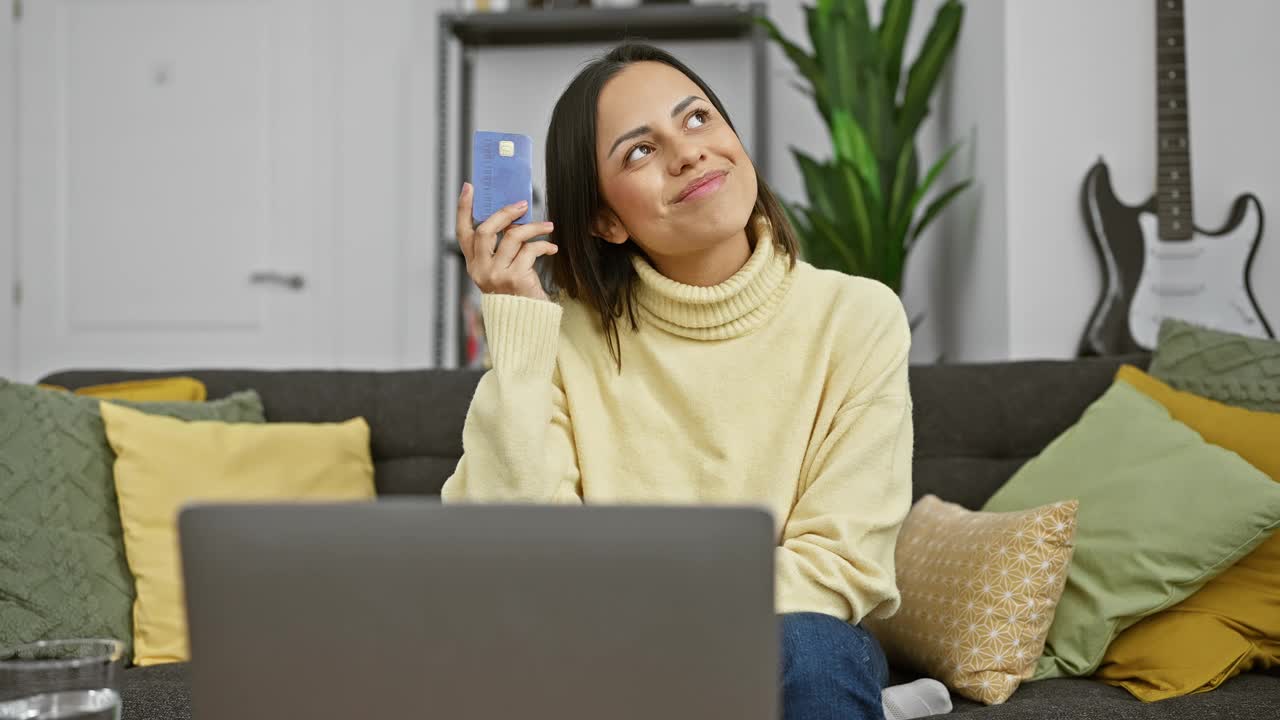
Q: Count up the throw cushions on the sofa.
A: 7